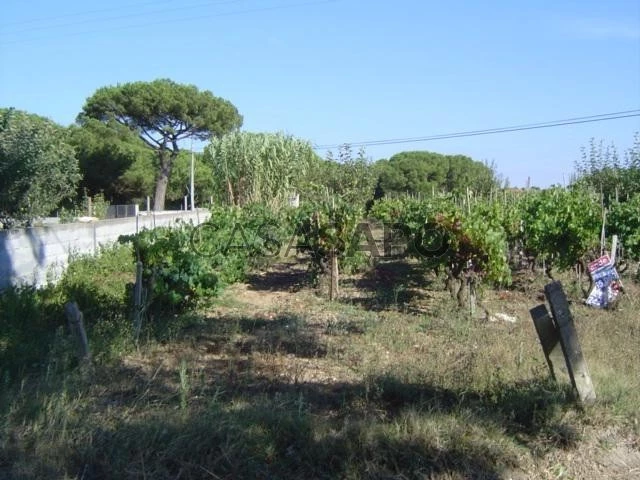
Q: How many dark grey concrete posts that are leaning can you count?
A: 2